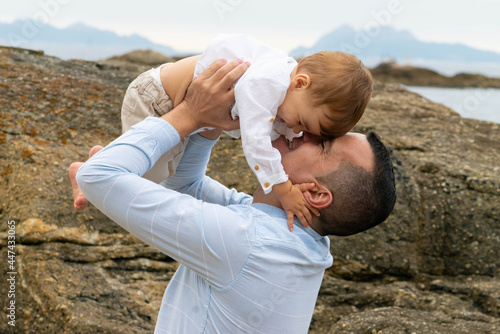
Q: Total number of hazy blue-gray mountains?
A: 2